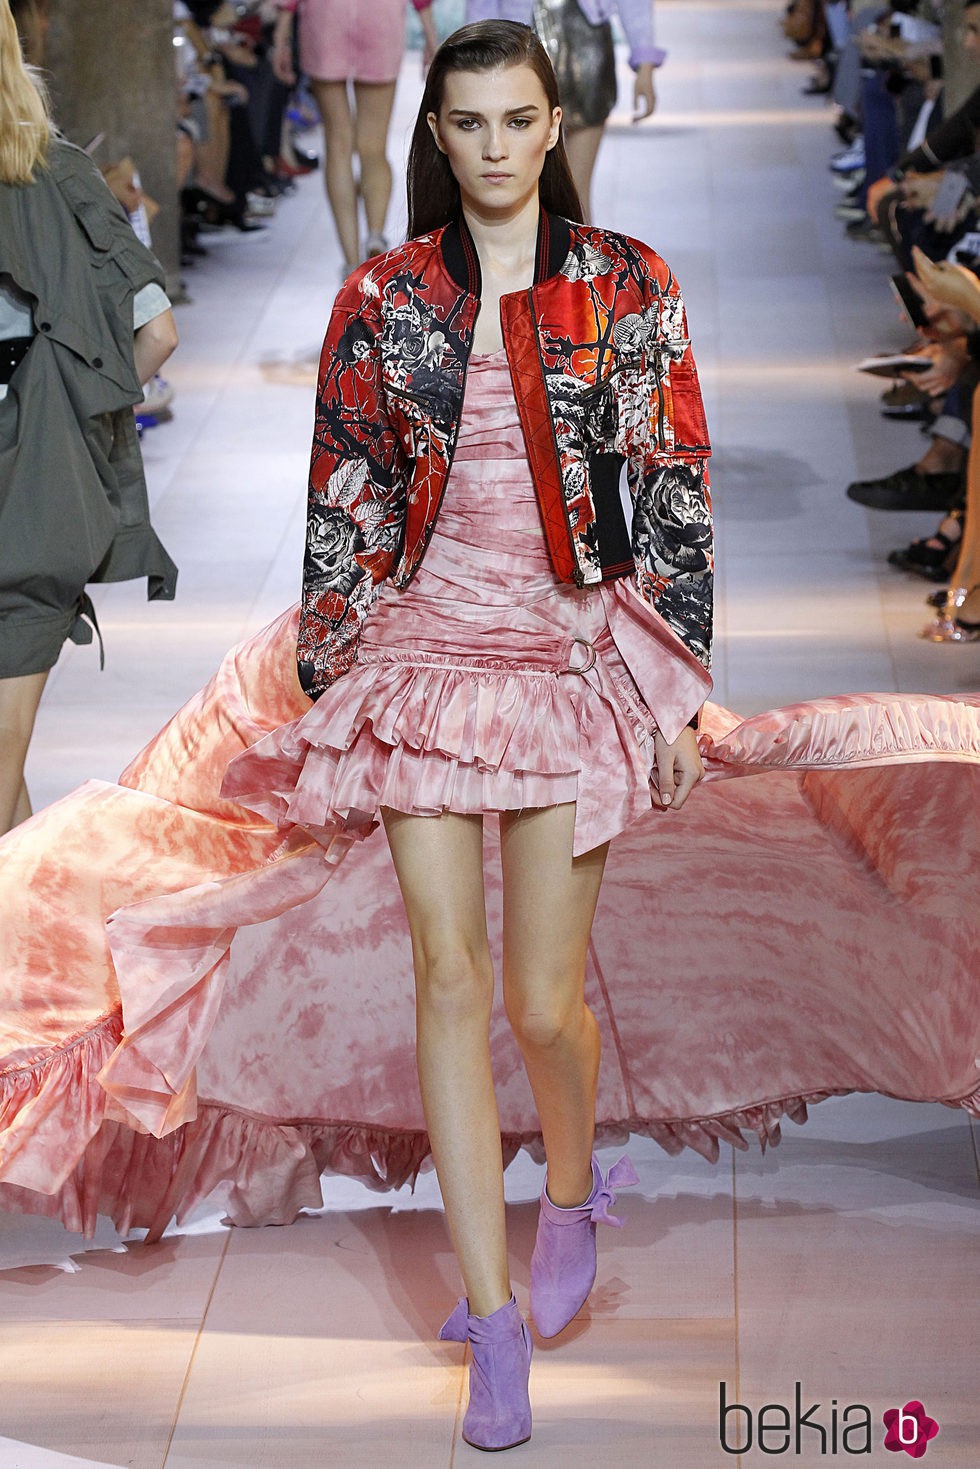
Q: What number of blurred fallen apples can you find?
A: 0